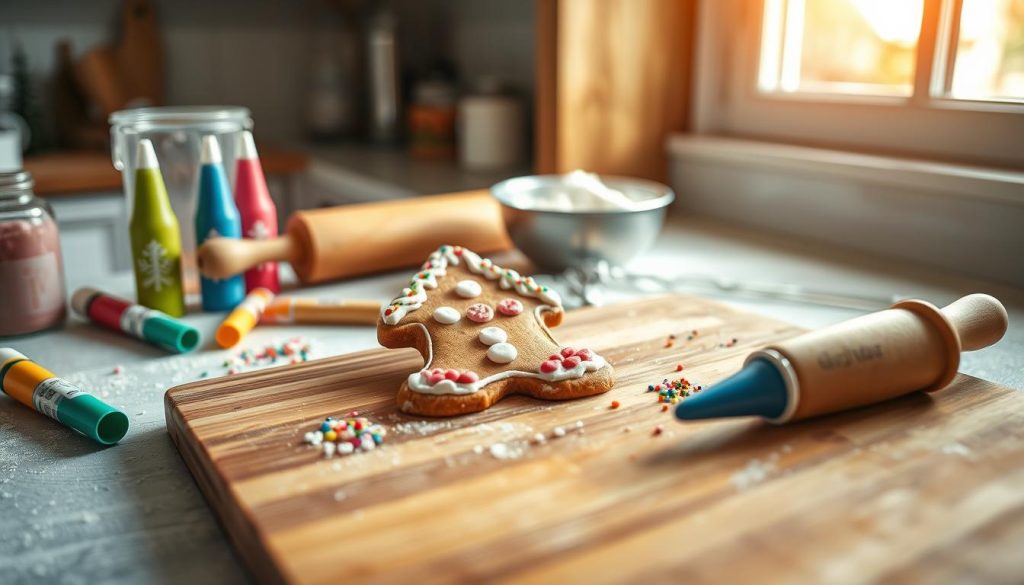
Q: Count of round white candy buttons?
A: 4